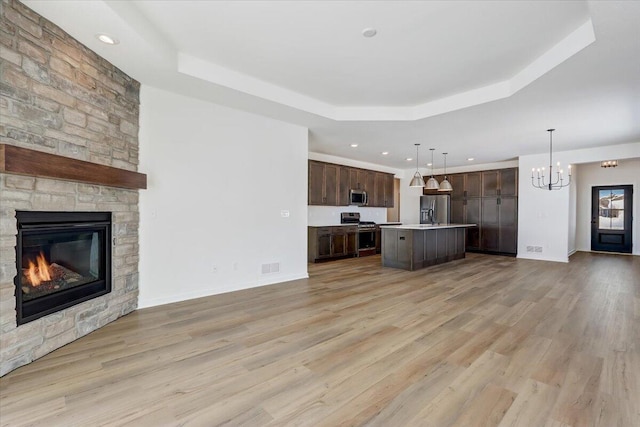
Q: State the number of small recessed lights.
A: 6